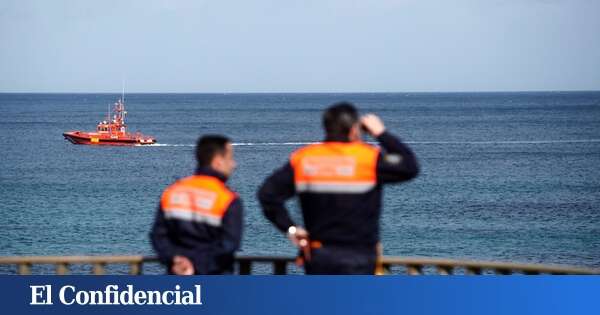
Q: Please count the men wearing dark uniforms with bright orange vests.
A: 2